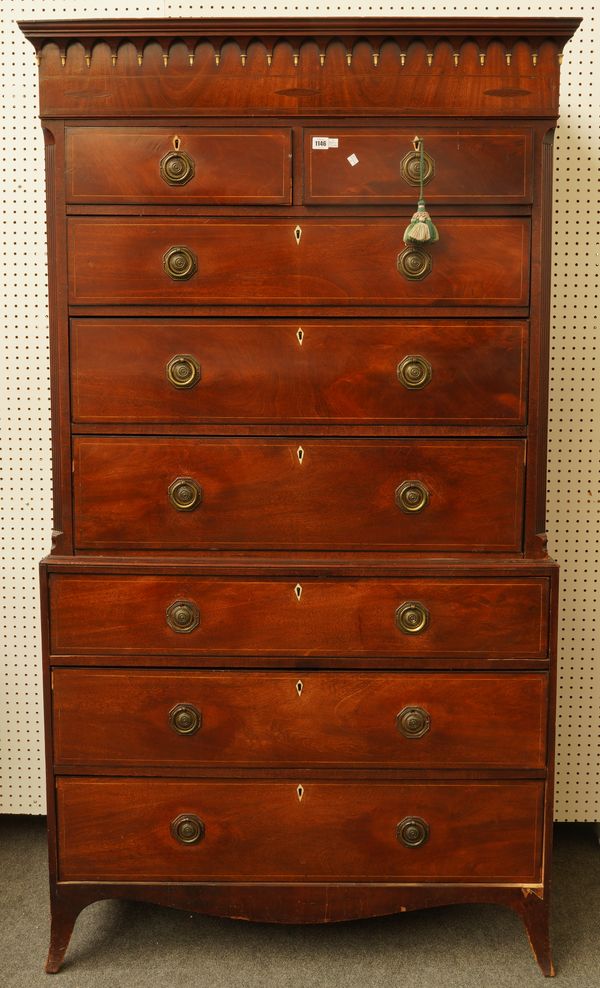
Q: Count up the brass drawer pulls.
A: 14